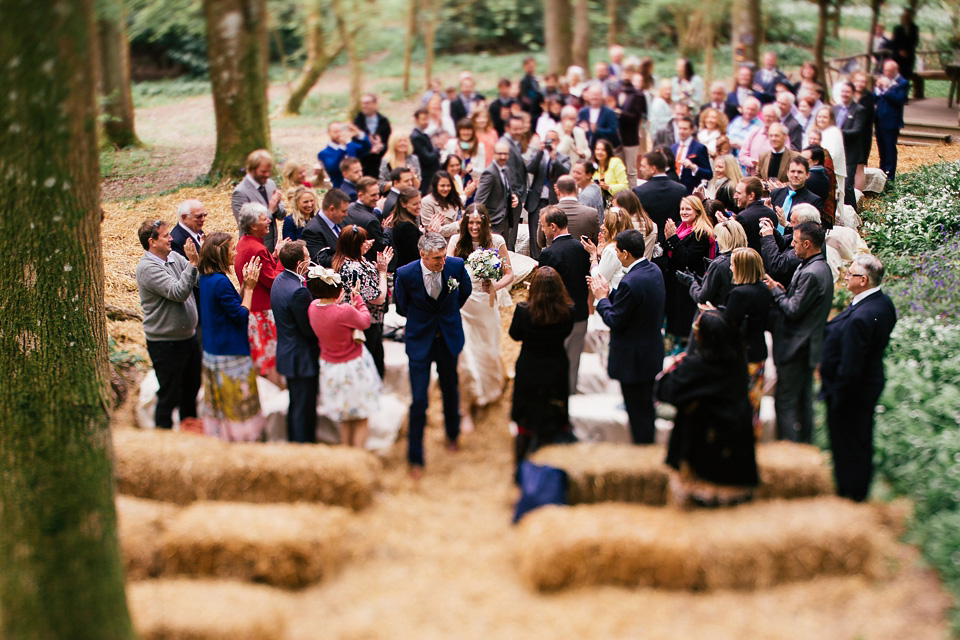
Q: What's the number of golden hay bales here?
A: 5